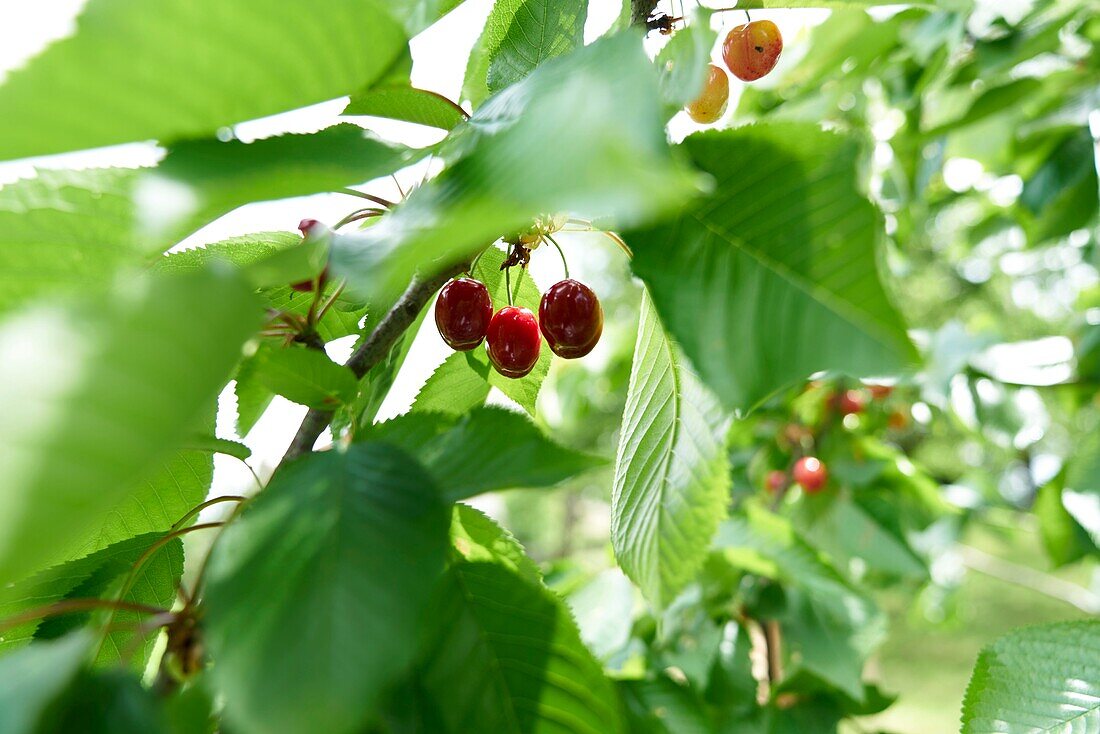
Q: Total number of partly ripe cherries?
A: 2